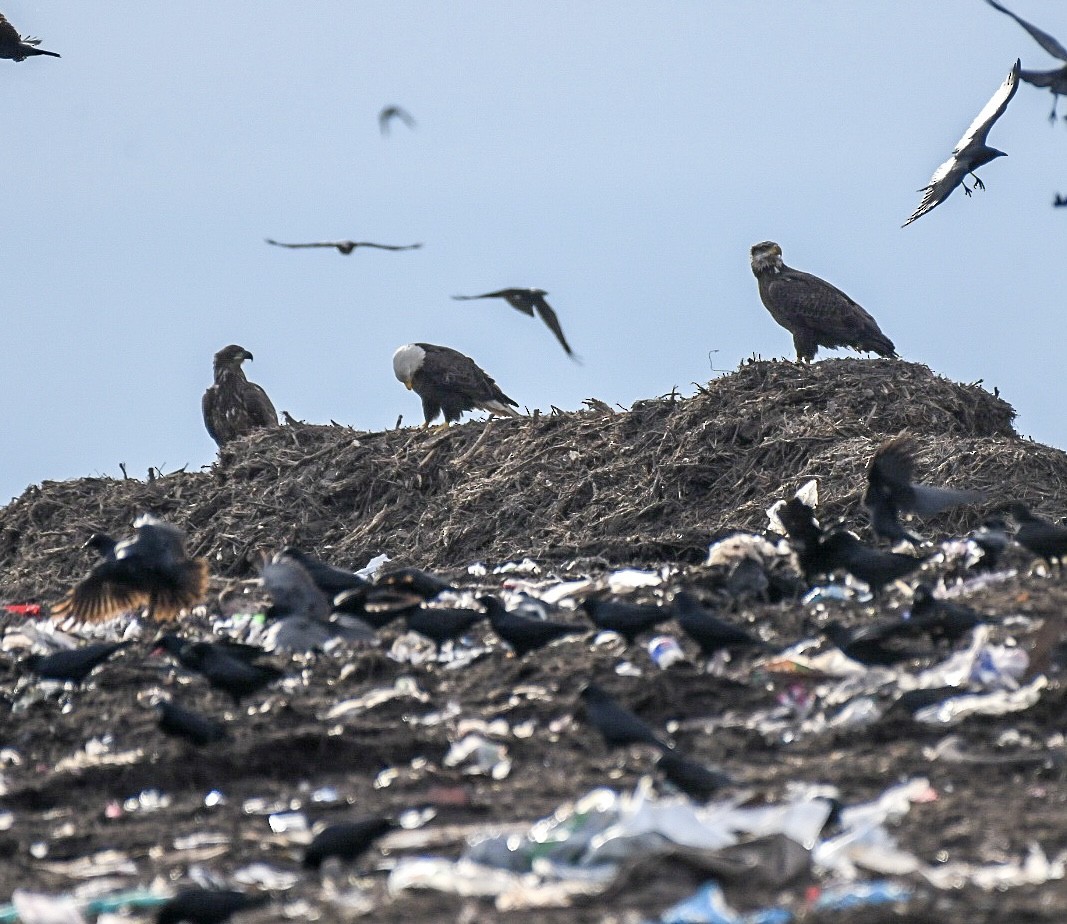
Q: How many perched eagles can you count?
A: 3